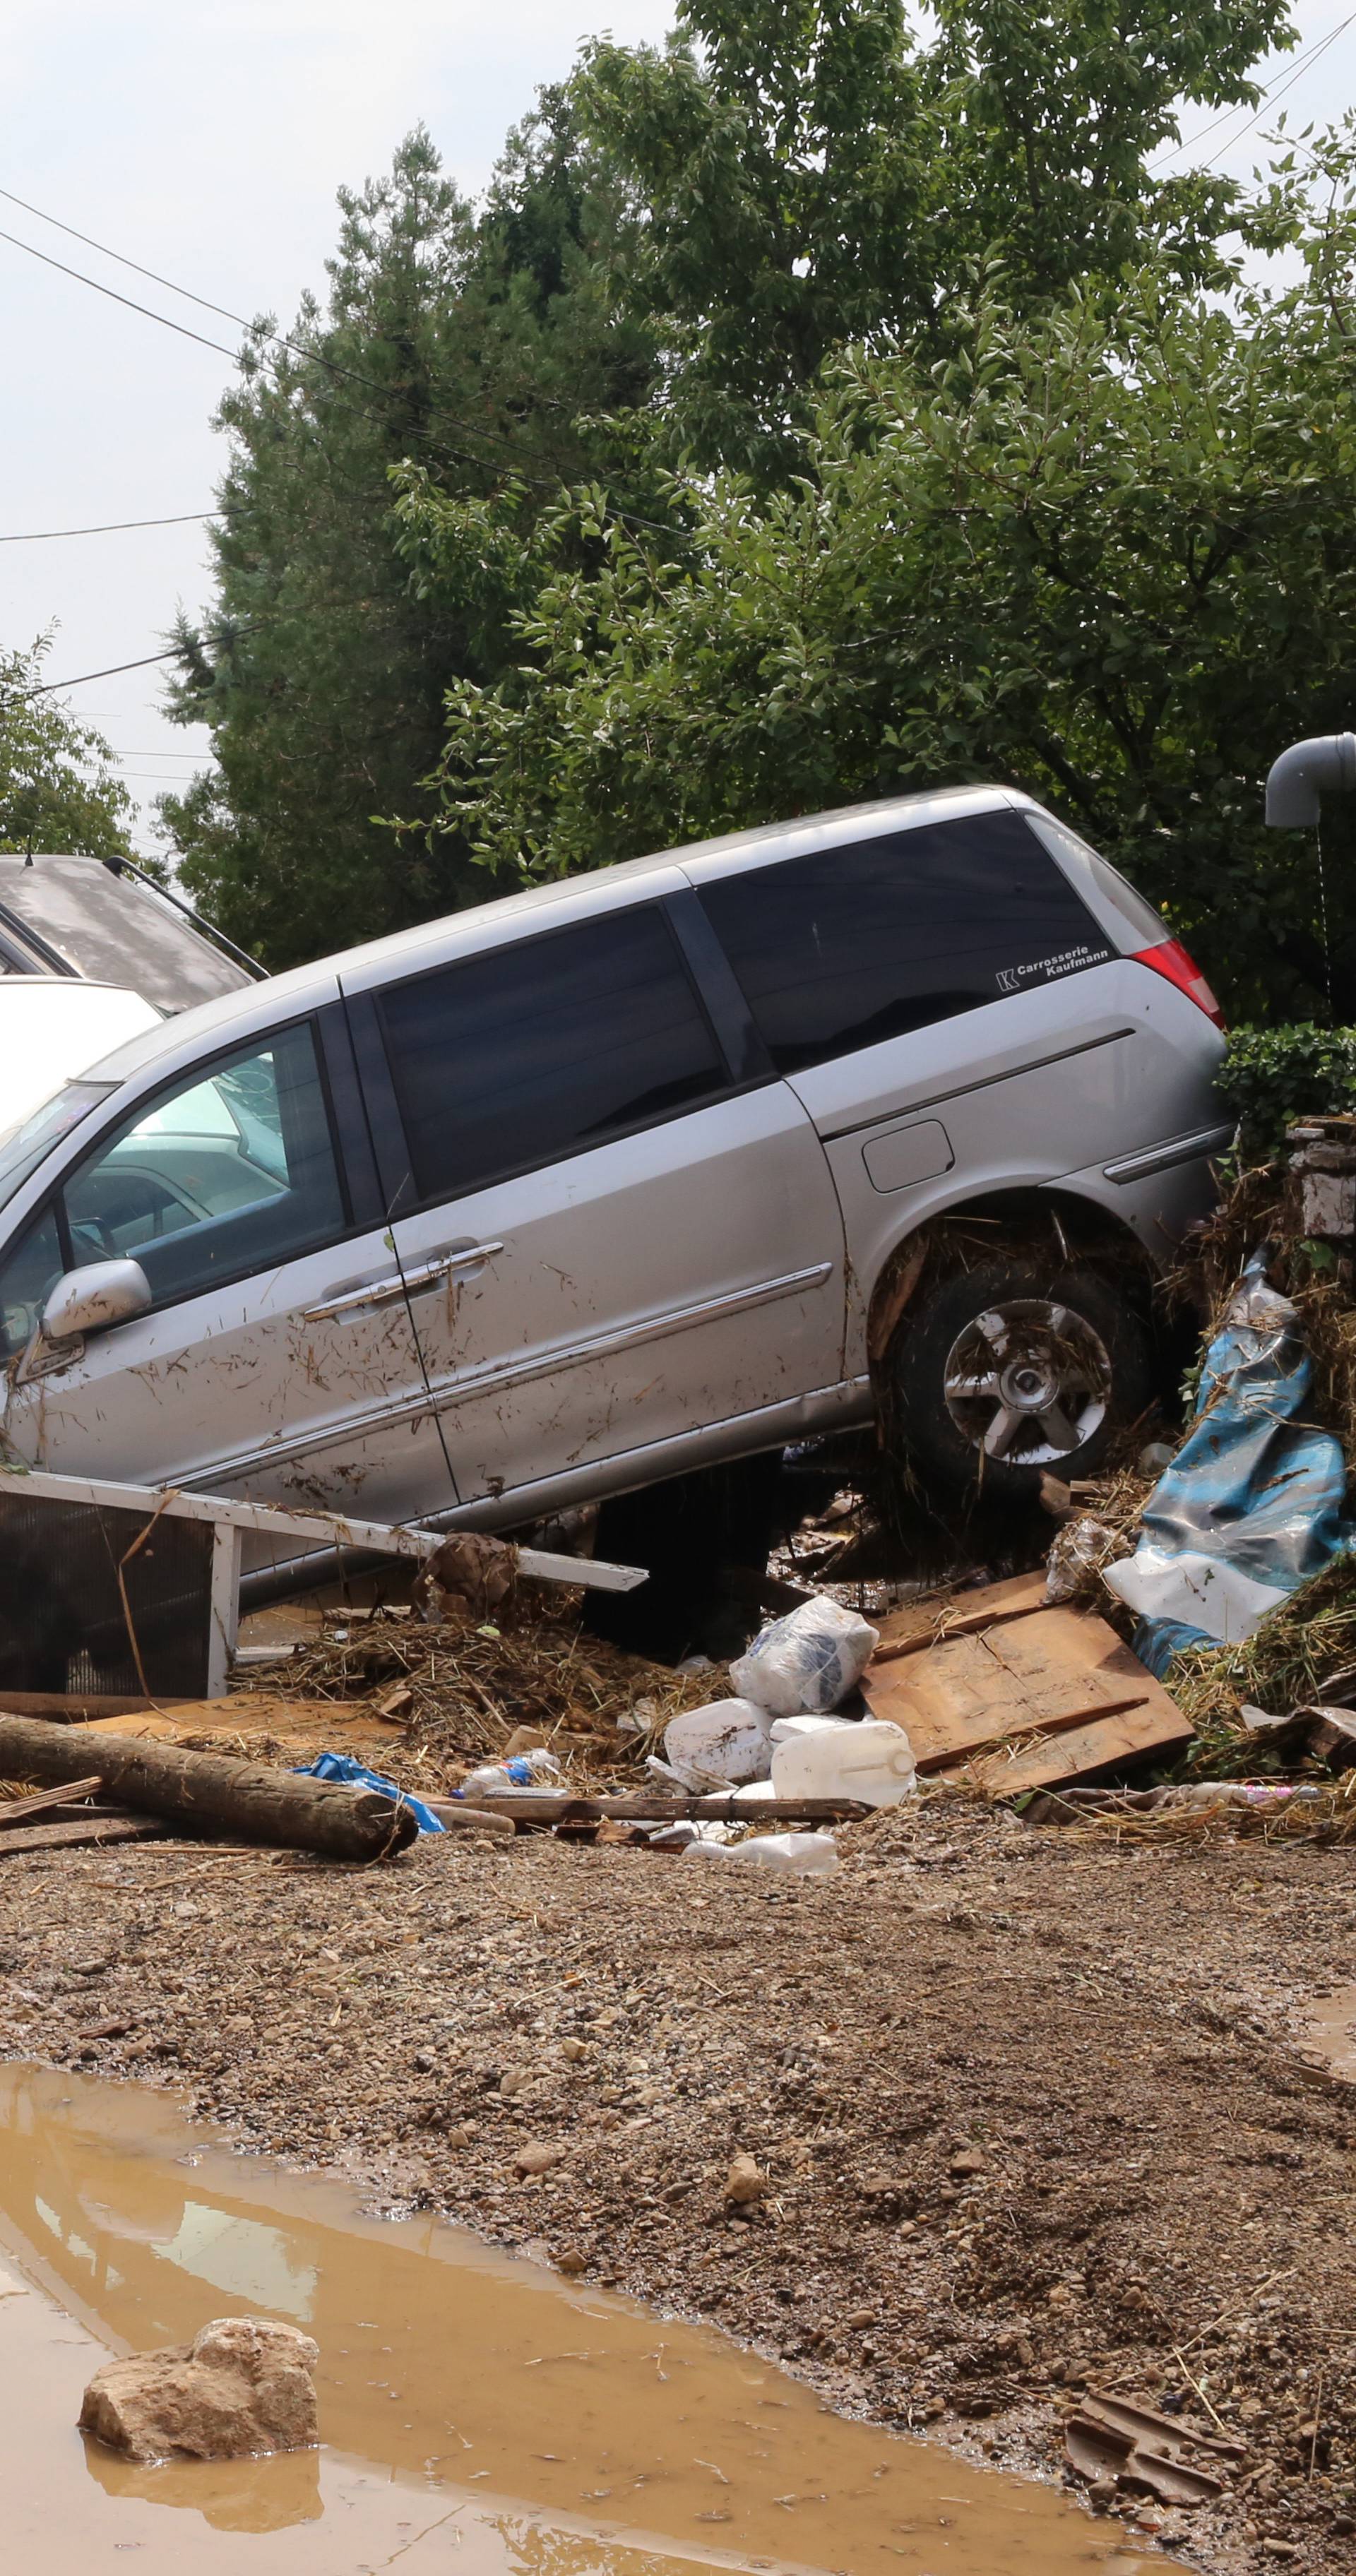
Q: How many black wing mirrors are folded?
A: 0